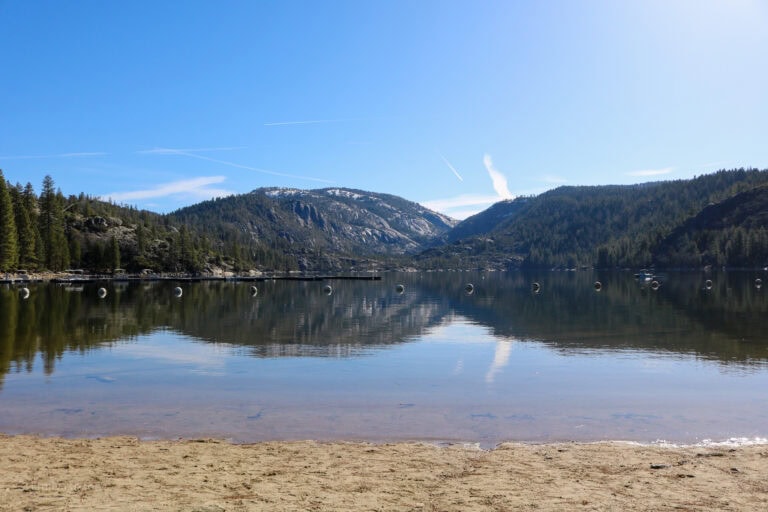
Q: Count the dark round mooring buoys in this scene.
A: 12